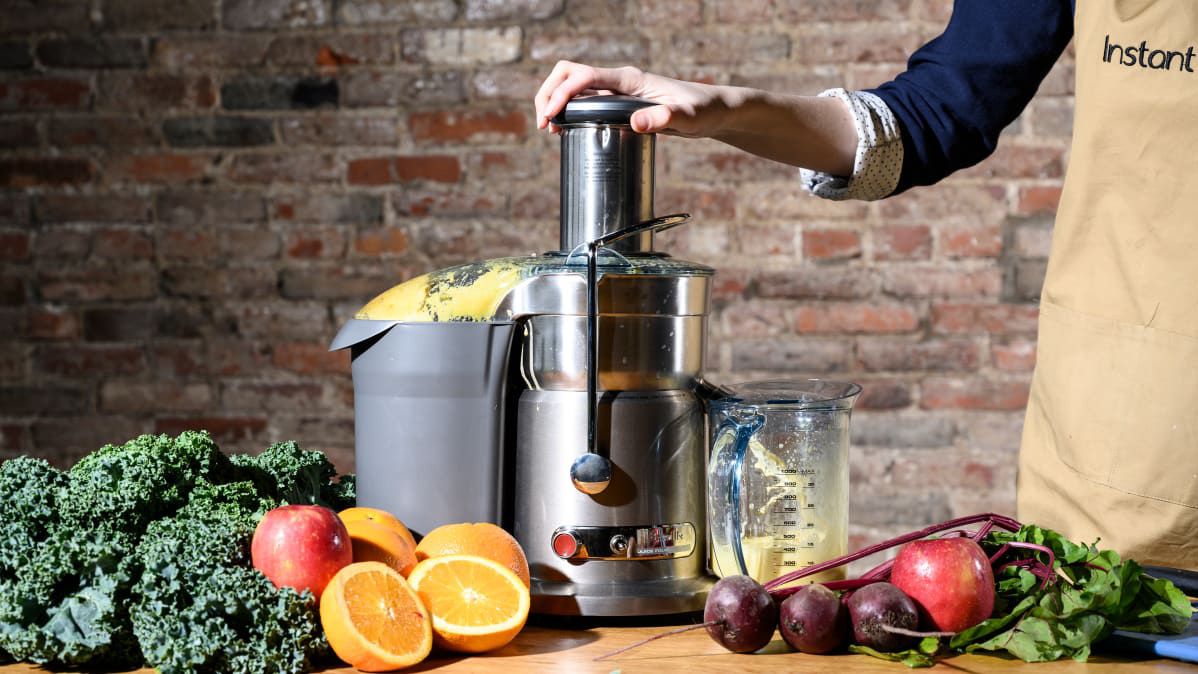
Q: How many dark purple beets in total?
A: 3